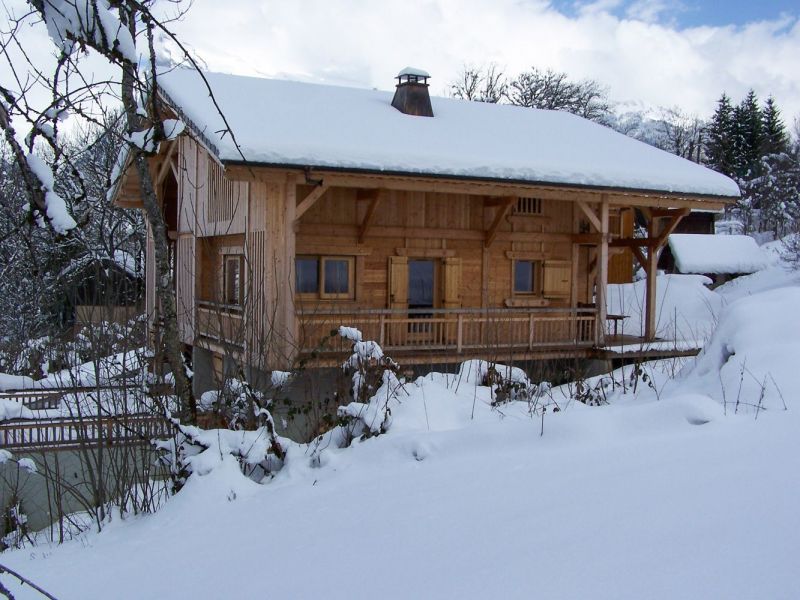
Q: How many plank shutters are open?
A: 3